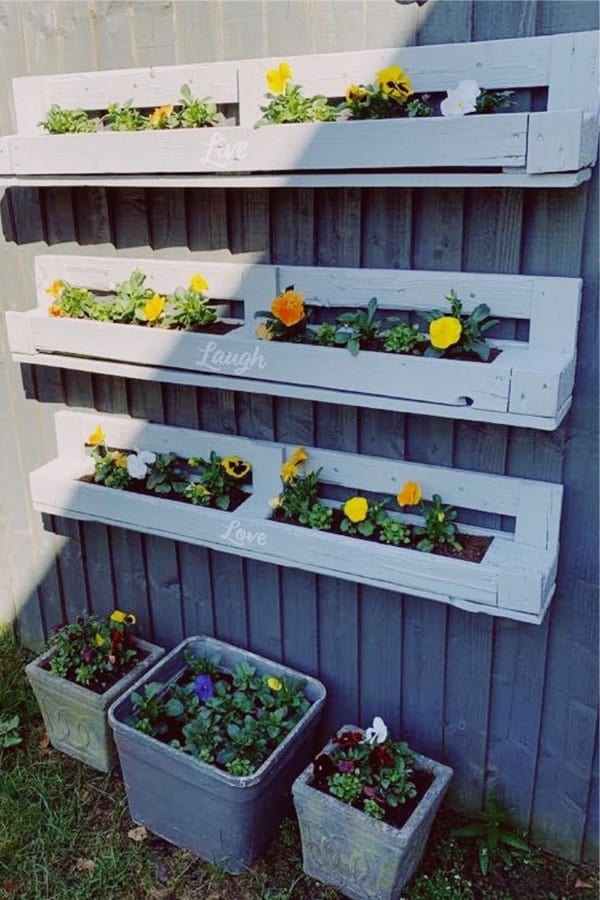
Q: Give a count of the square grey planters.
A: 3